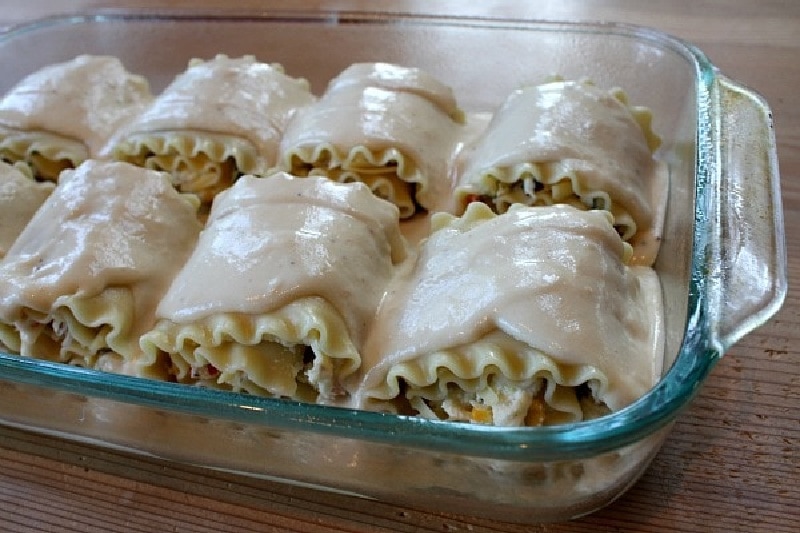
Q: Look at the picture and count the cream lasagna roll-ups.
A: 8